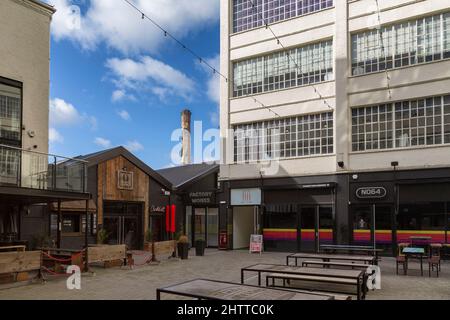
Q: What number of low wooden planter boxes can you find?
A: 3